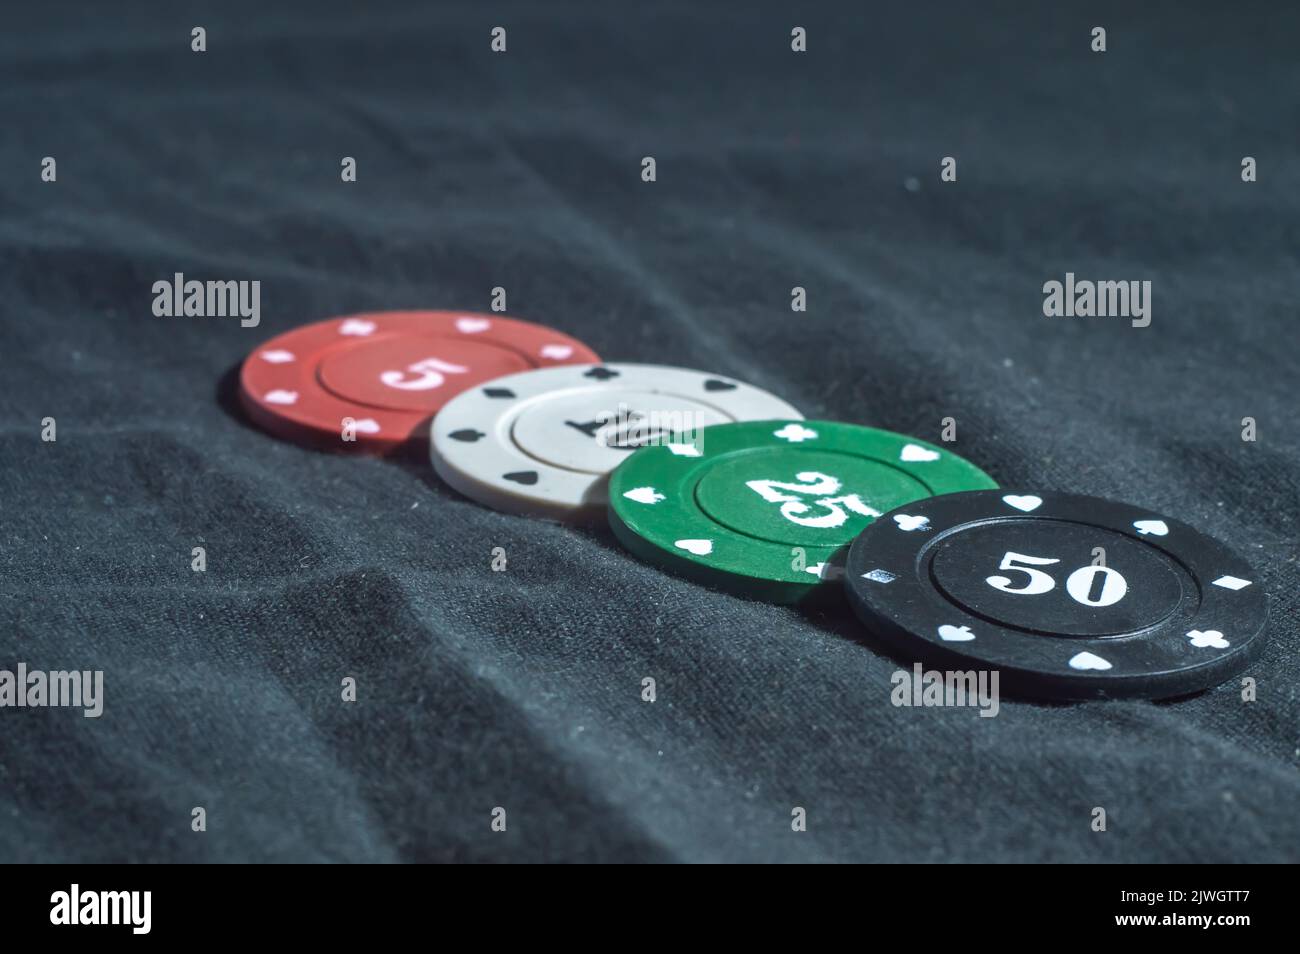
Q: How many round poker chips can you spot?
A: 4